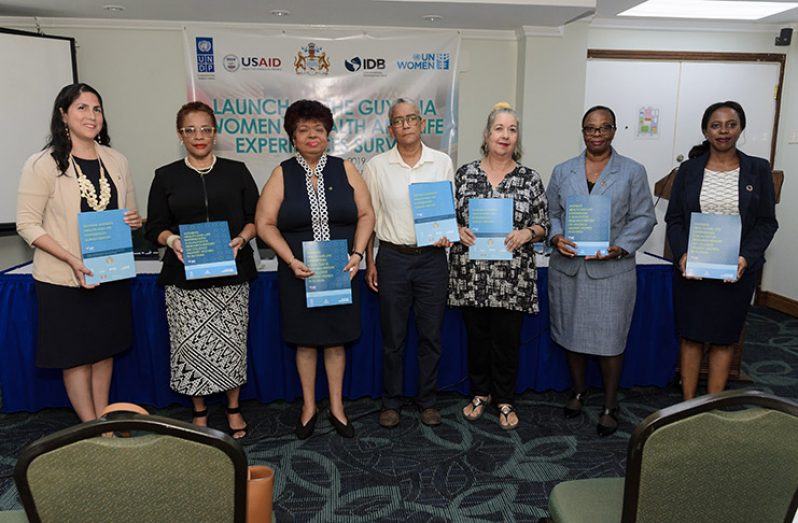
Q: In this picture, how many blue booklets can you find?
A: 7